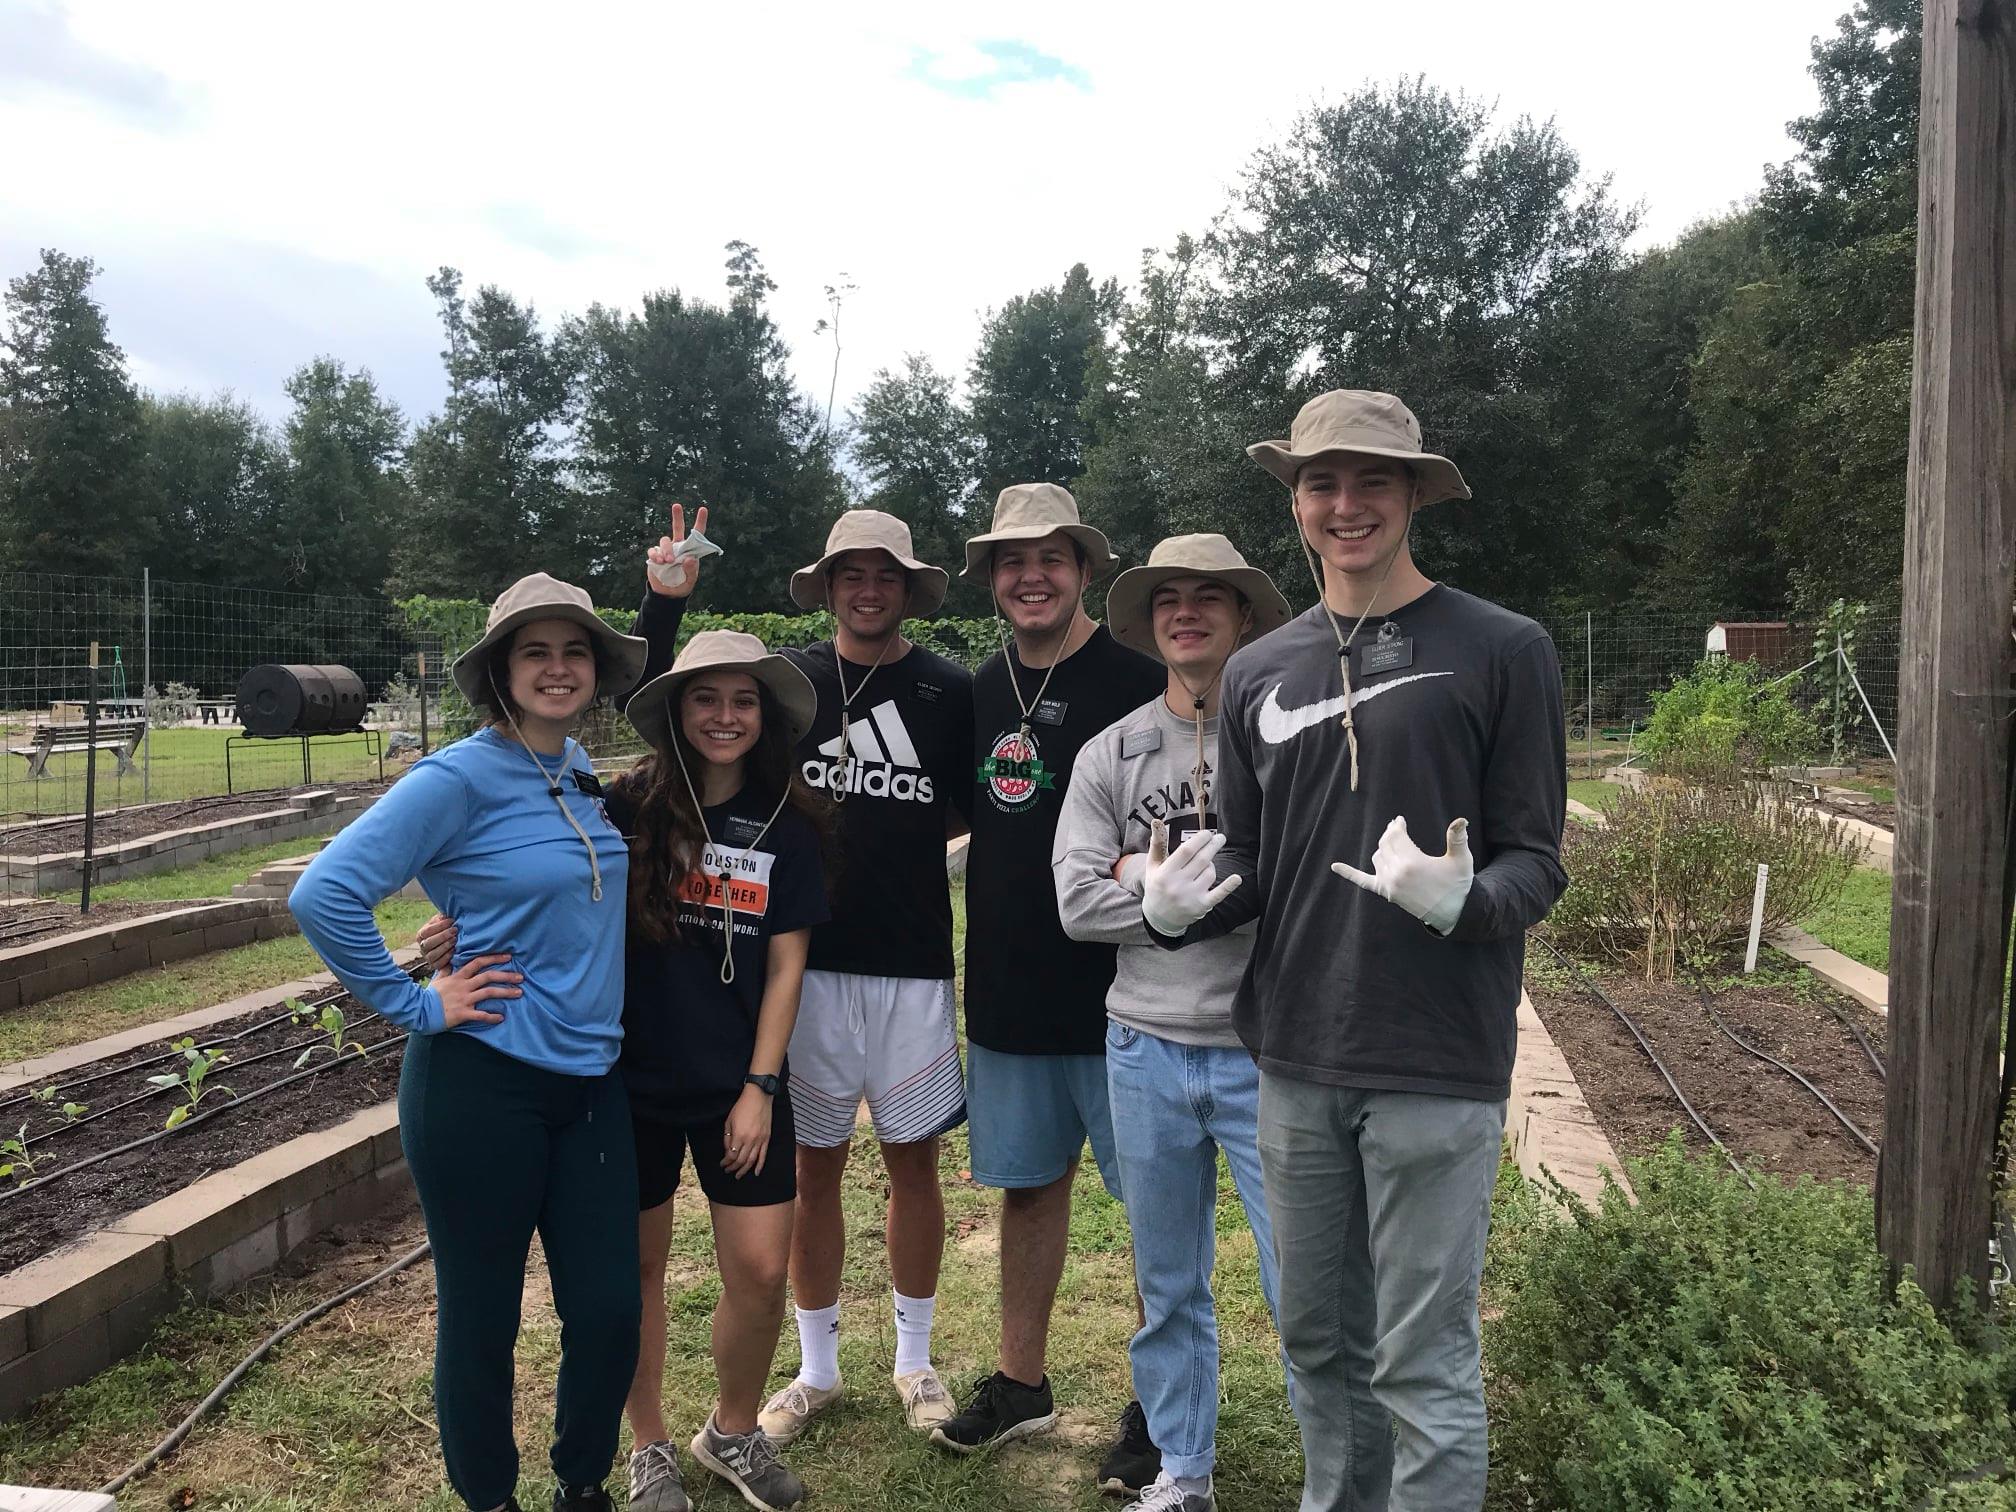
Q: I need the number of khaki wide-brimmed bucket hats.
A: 6